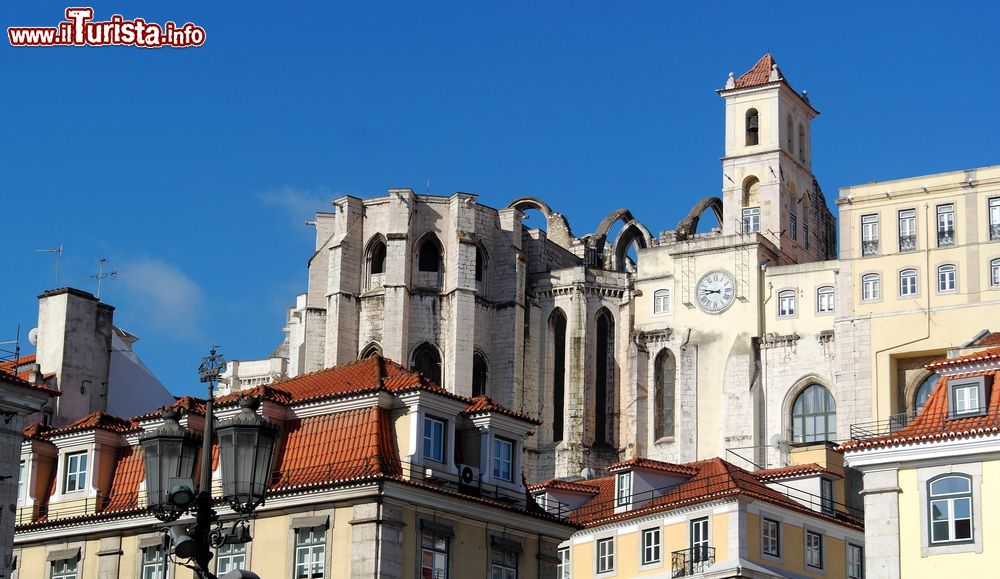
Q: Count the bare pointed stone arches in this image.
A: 4